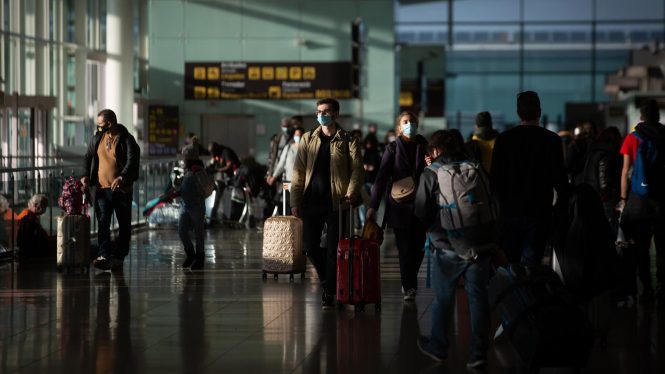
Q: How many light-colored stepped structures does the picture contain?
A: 1